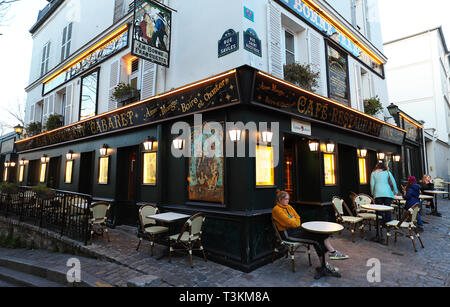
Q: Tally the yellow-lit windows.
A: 9